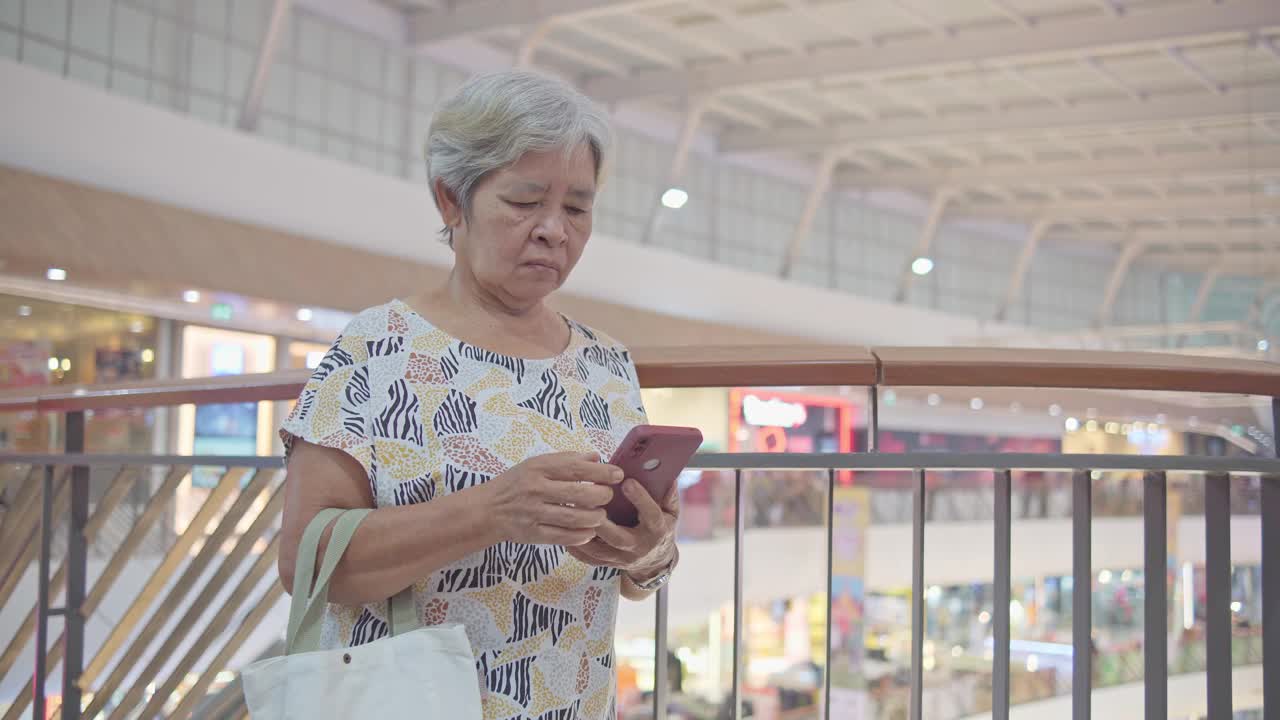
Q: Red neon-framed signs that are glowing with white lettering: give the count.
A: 1